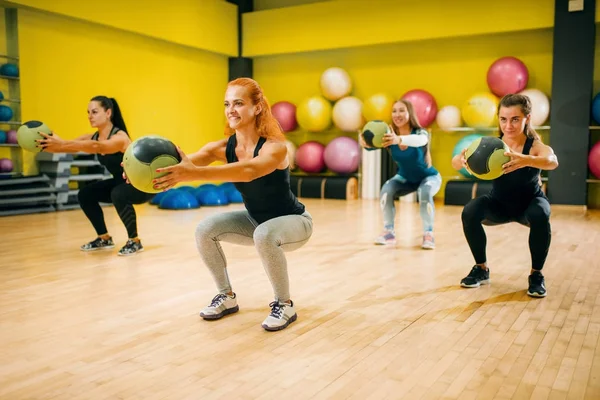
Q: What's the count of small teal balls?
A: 4